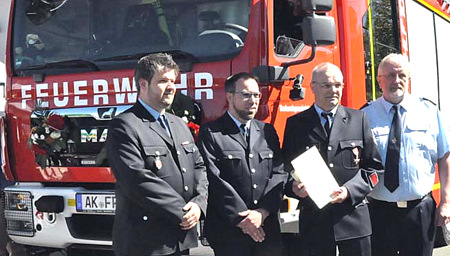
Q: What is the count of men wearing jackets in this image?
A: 3